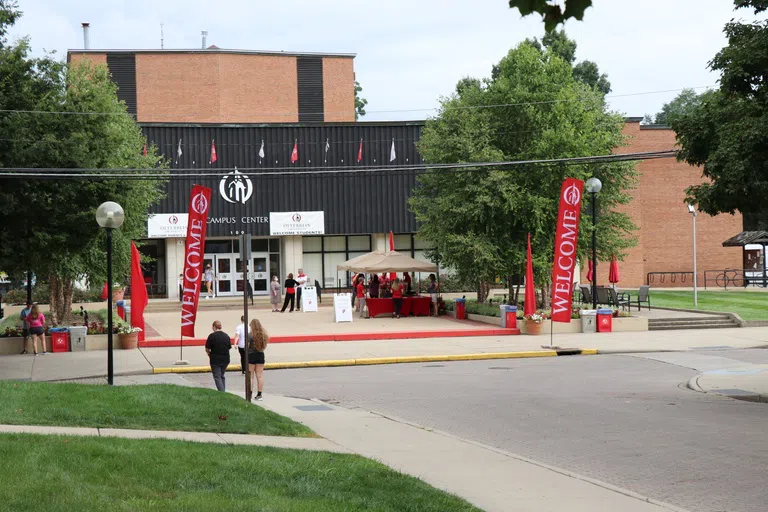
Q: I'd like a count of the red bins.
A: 5